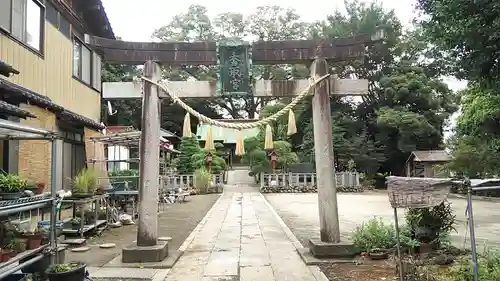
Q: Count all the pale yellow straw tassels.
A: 5